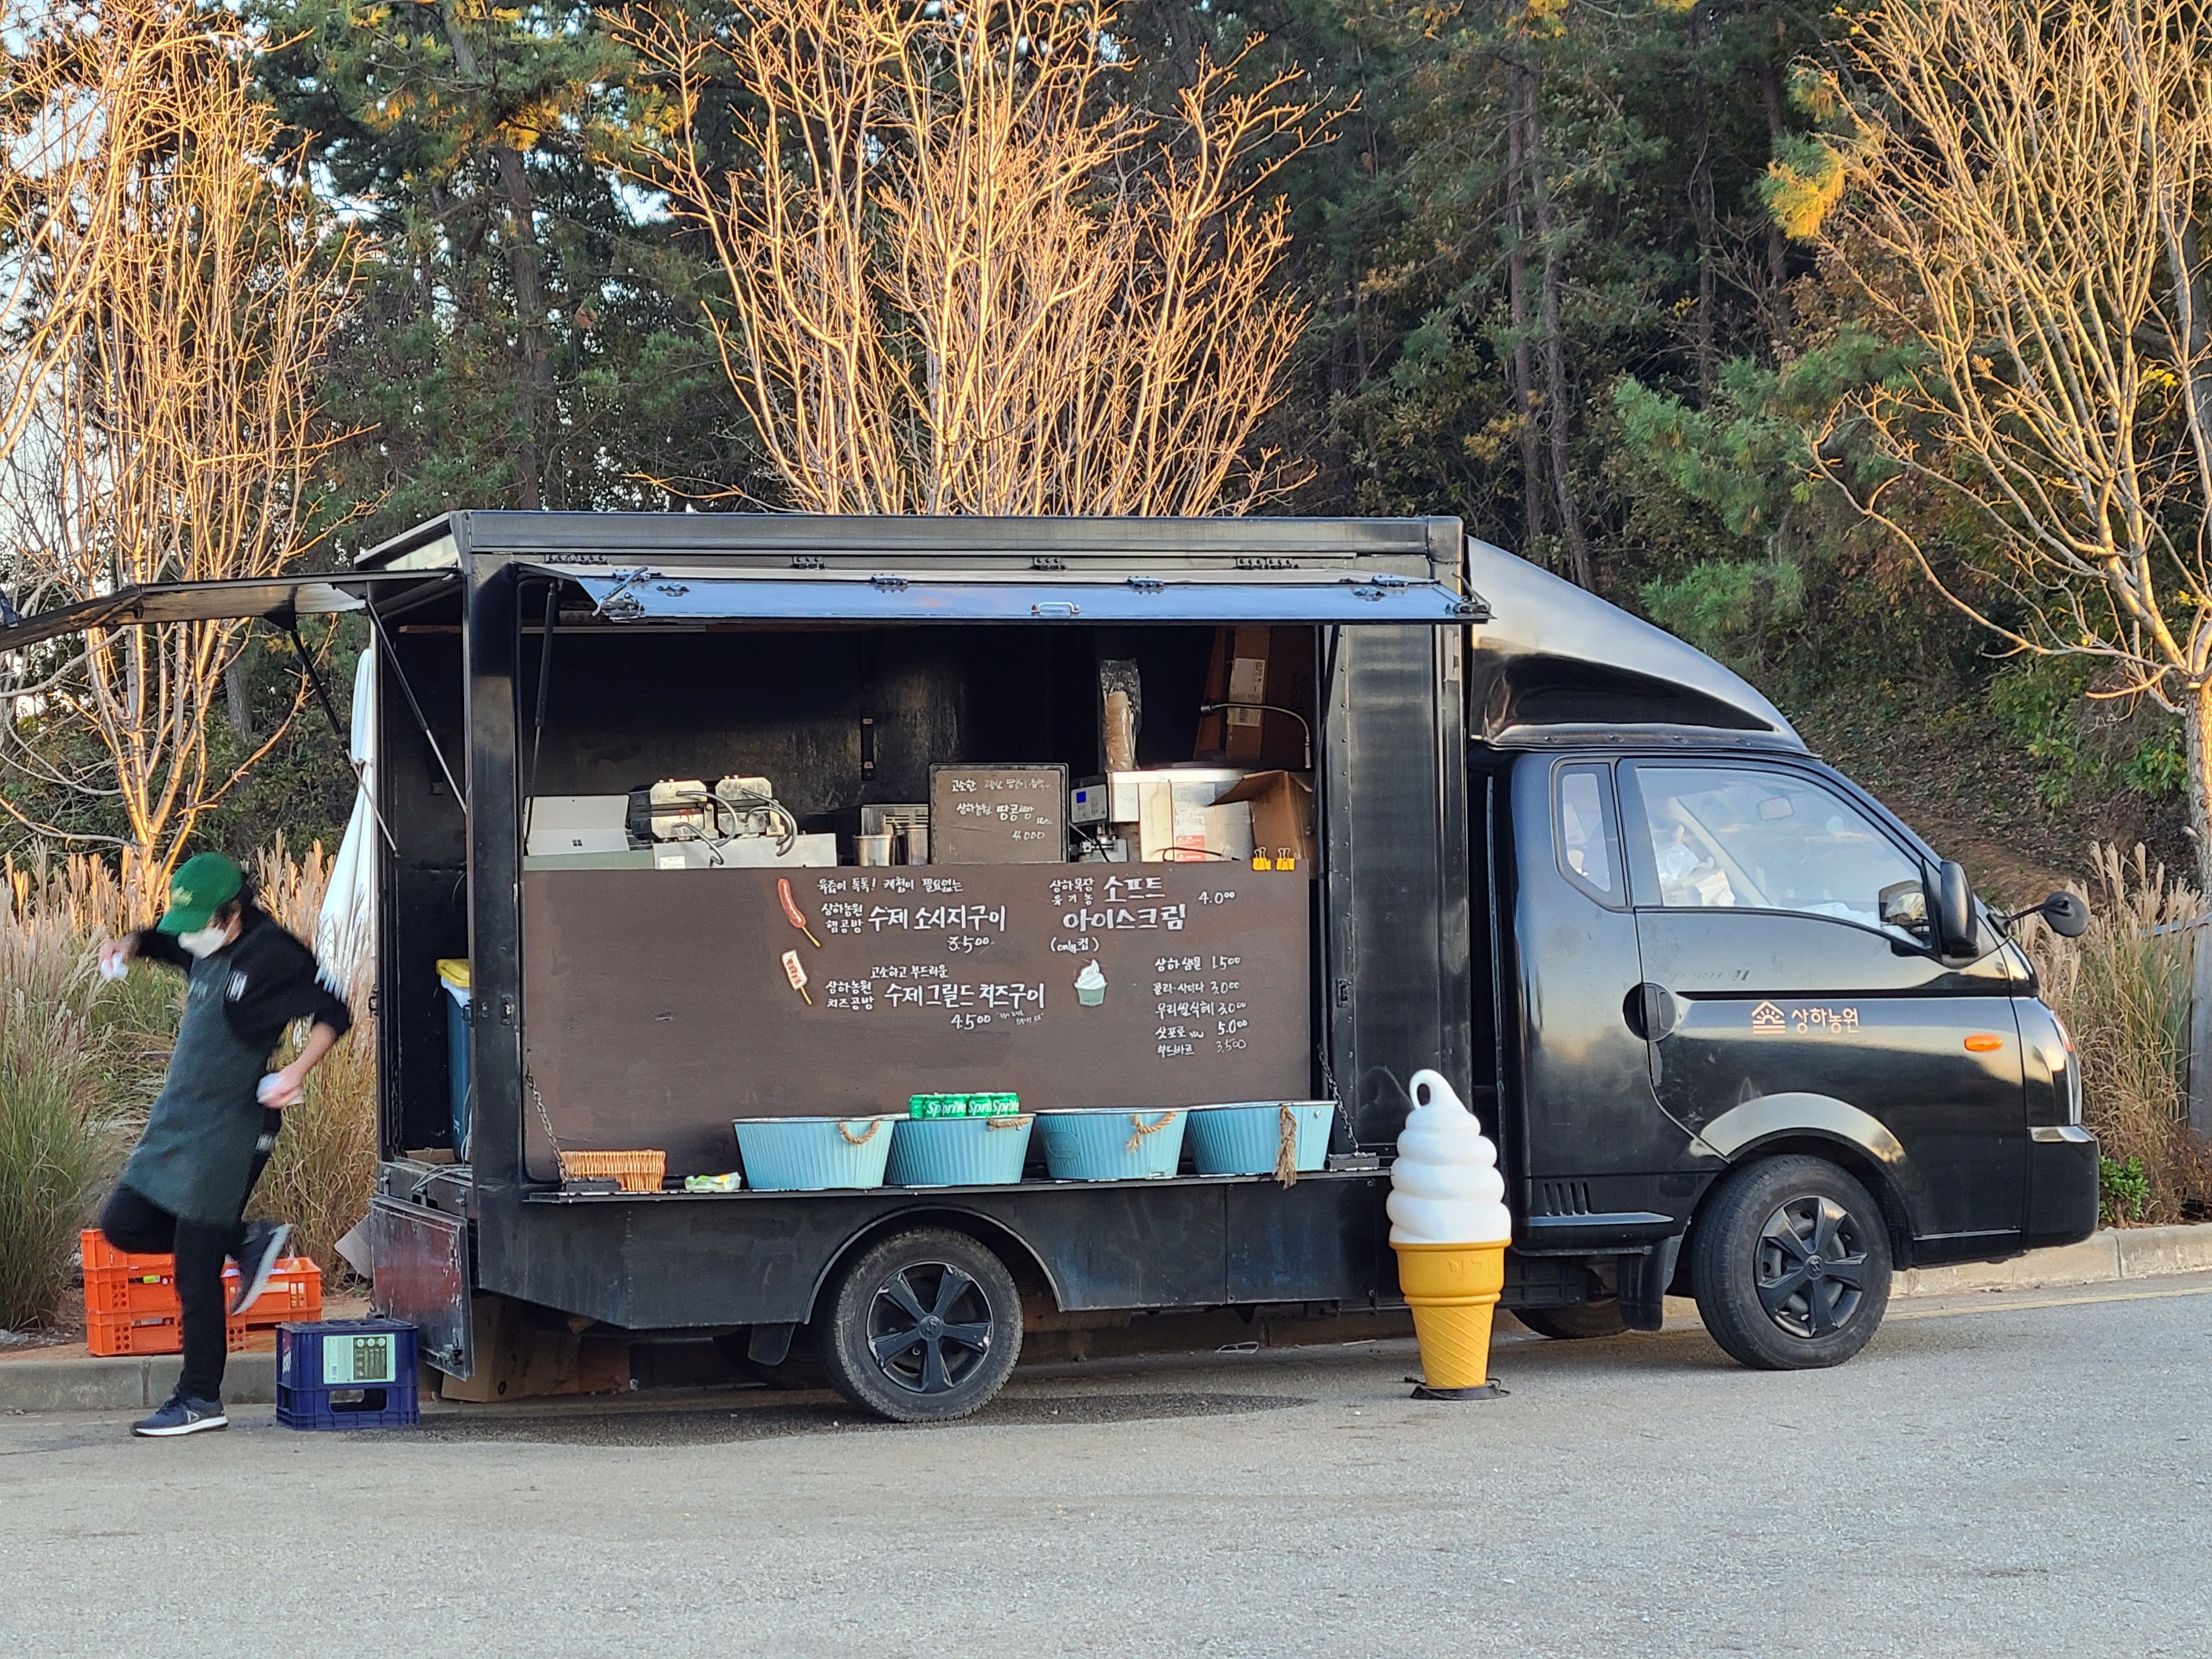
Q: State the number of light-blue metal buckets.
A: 4